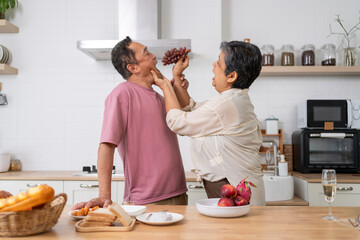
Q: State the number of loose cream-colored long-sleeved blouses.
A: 1